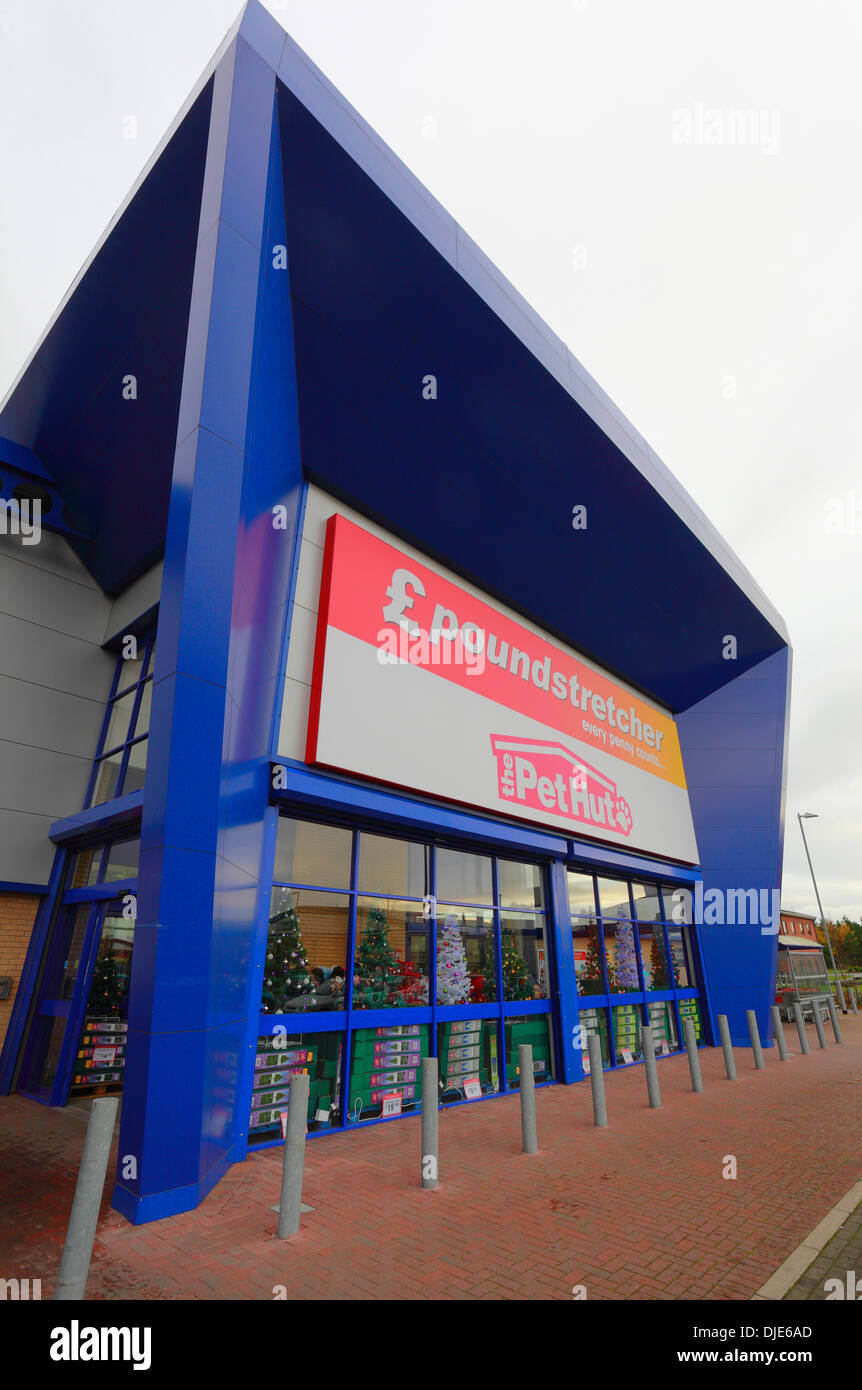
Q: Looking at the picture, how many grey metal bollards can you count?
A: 14